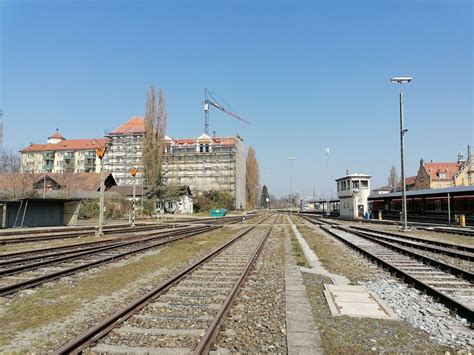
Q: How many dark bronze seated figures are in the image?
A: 0